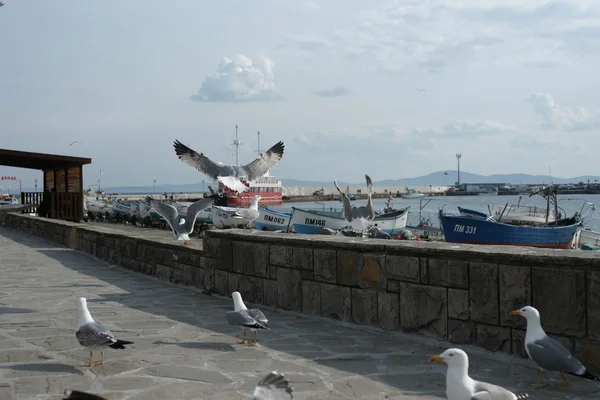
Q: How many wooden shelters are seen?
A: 1